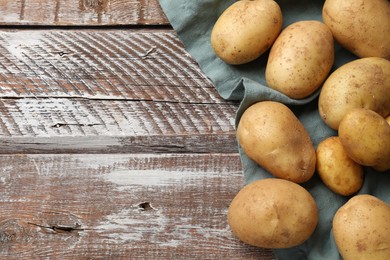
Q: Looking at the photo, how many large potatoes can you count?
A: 7